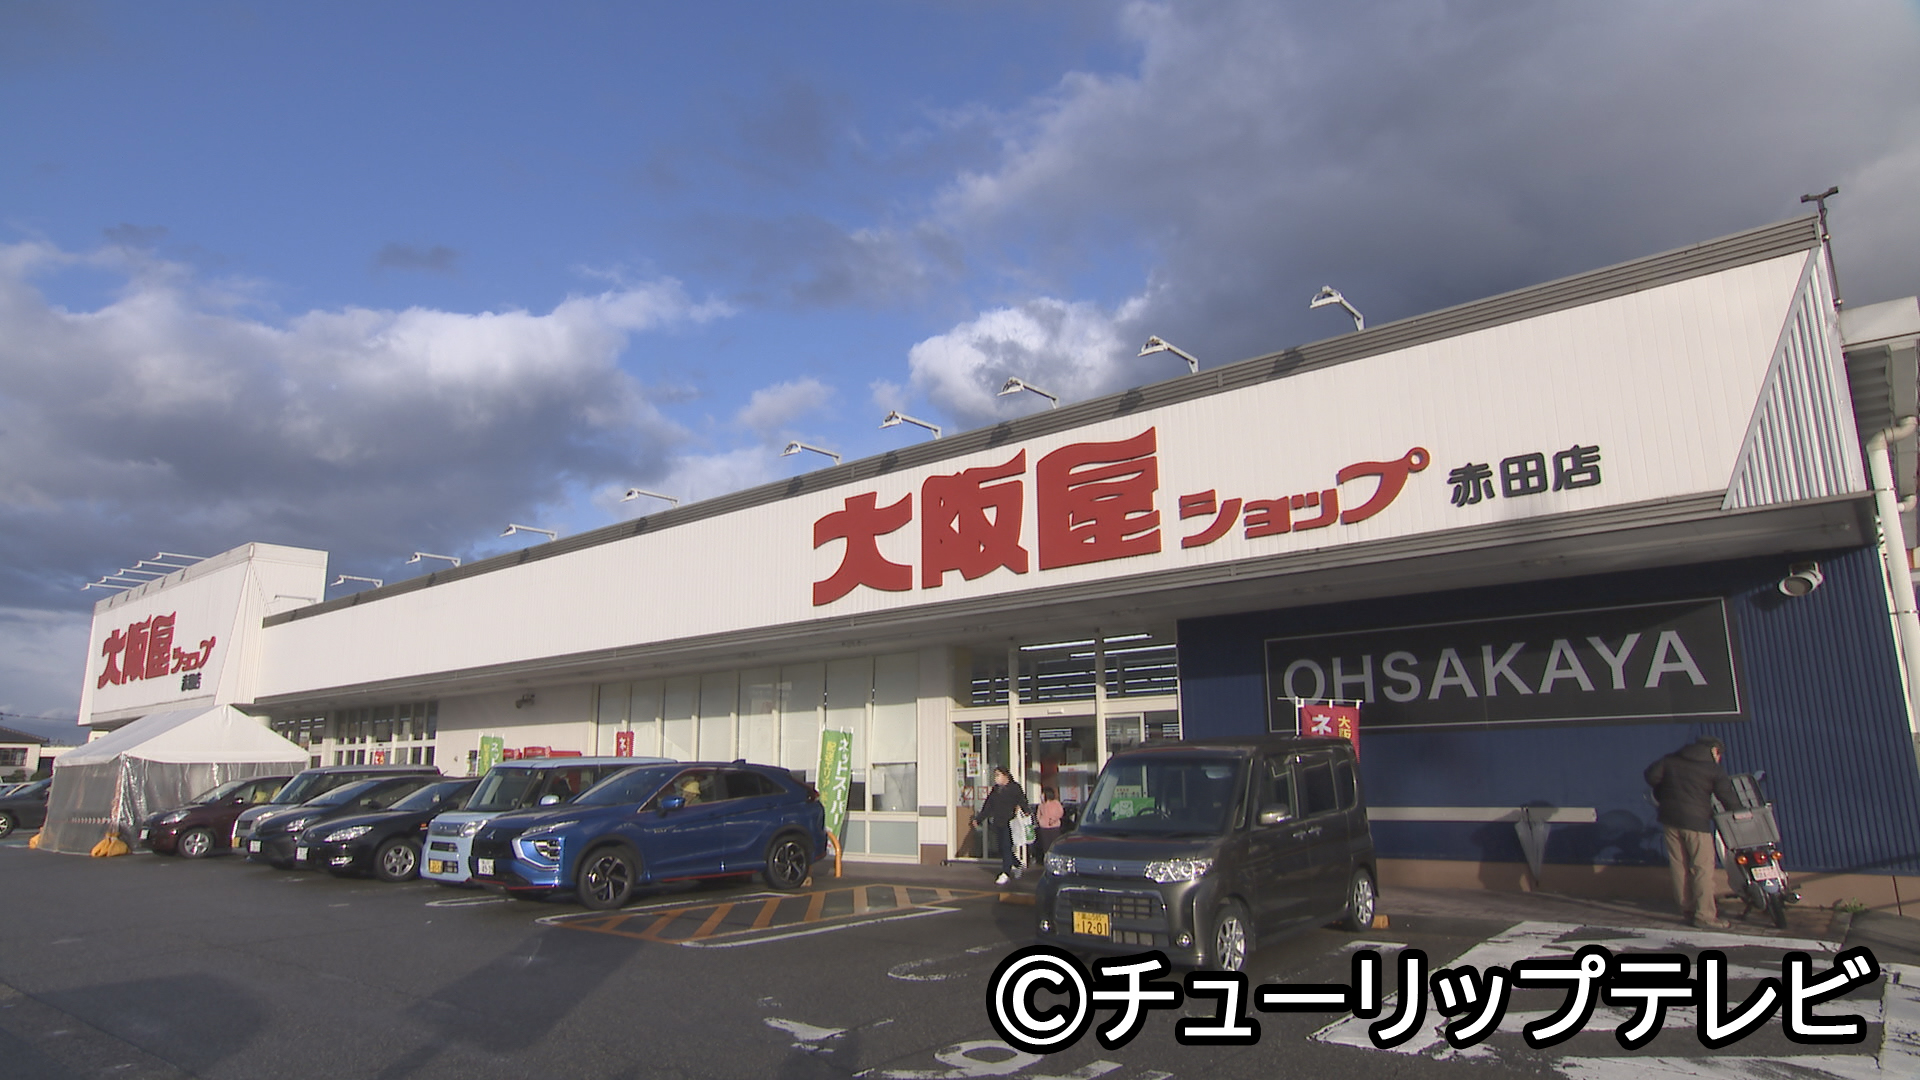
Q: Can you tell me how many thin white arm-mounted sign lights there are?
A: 15